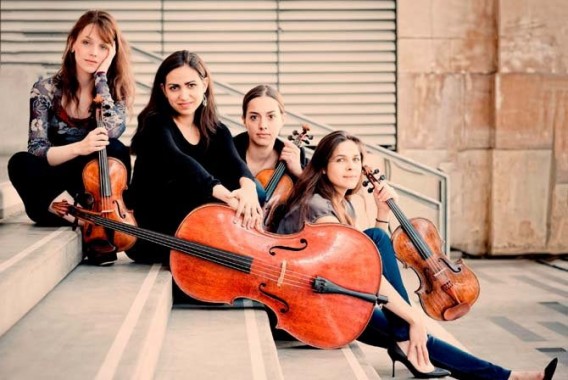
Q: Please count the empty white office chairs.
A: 0